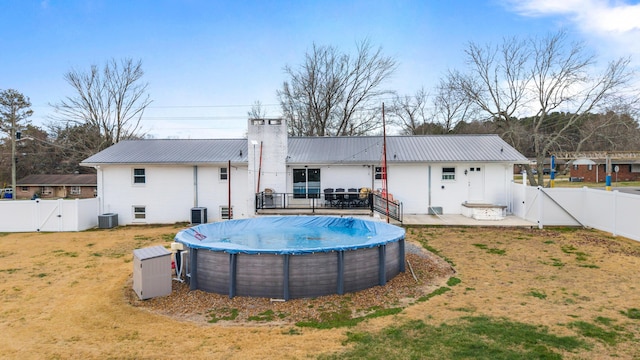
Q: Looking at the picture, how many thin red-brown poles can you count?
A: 3